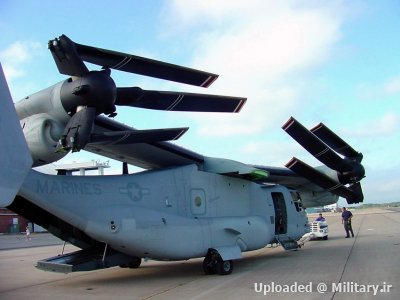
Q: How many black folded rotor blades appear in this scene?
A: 6